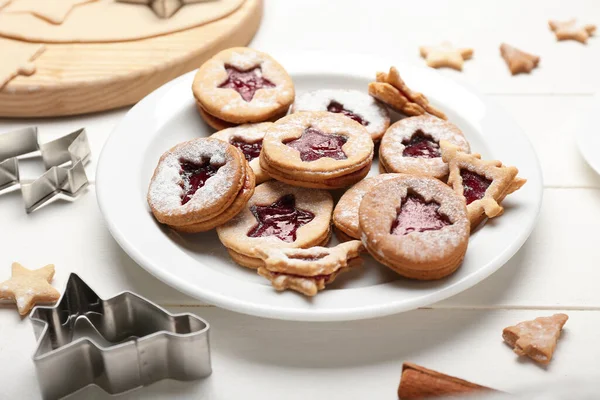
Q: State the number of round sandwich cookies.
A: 9